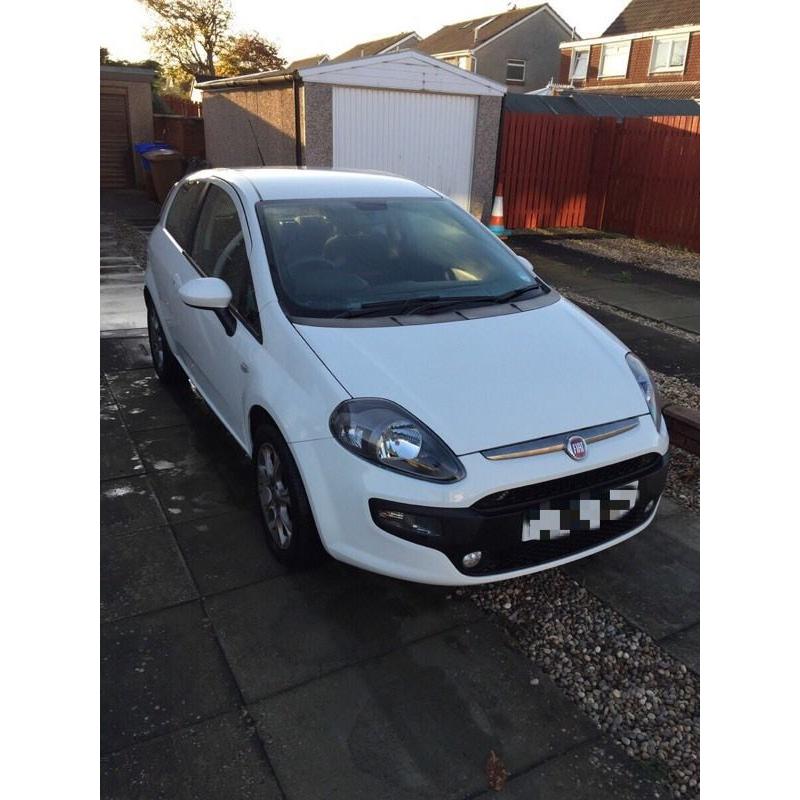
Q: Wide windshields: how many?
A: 1